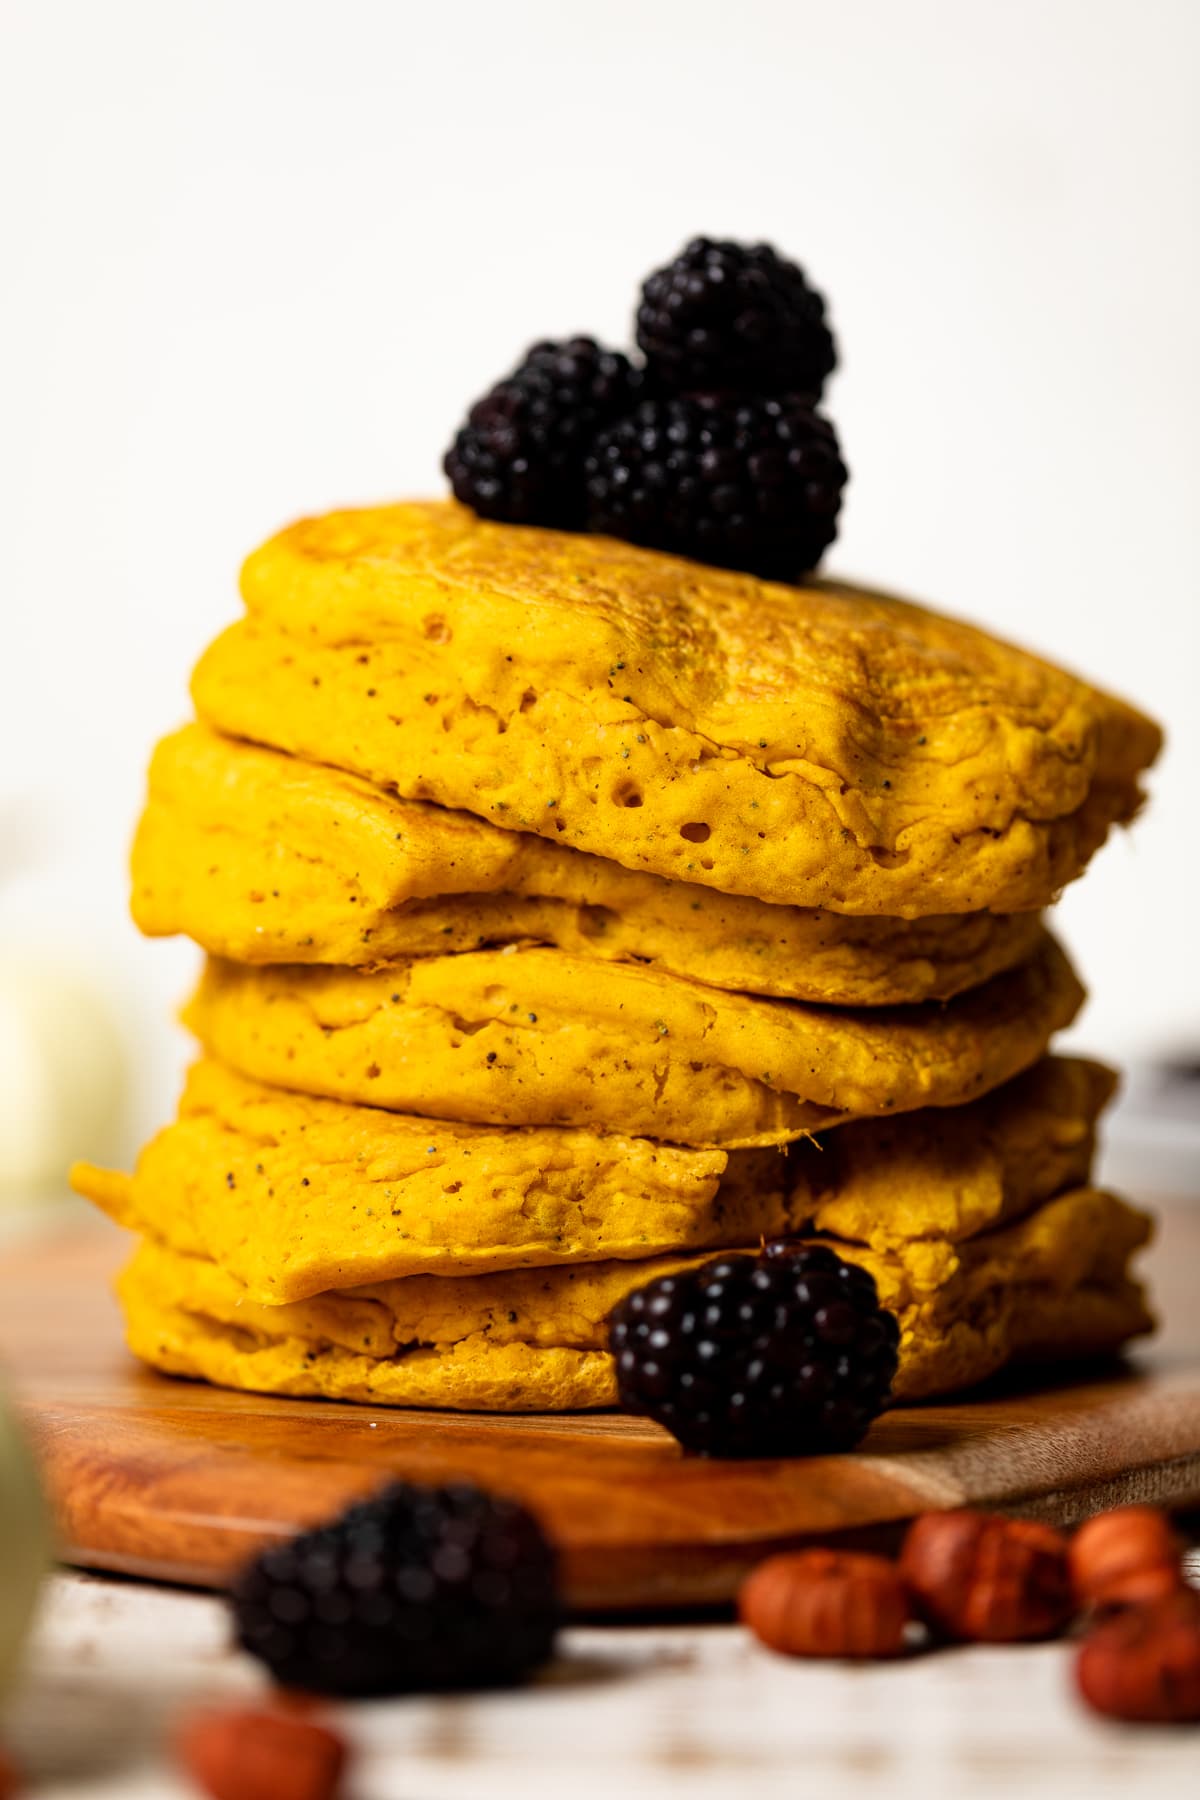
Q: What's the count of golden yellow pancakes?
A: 5